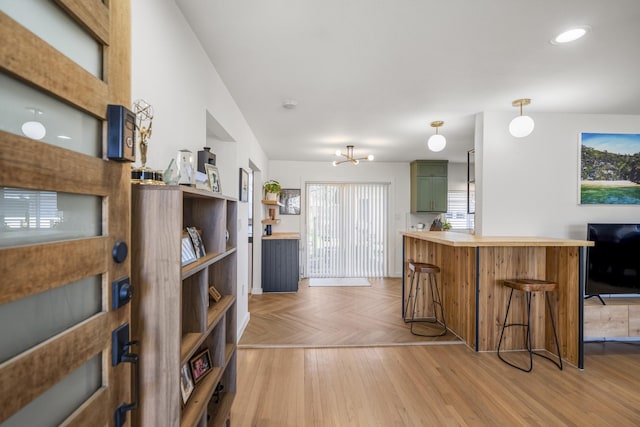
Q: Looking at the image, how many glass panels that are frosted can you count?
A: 5